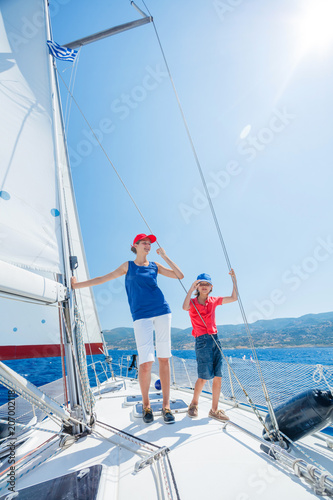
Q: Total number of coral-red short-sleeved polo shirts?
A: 1